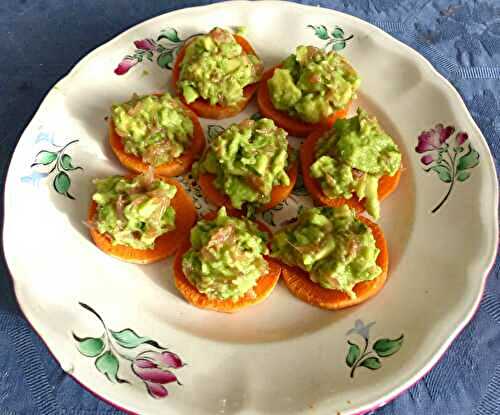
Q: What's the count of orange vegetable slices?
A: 8